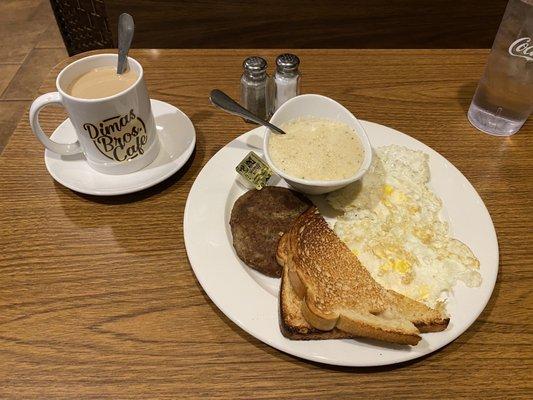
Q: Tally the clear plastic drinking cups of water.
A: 1